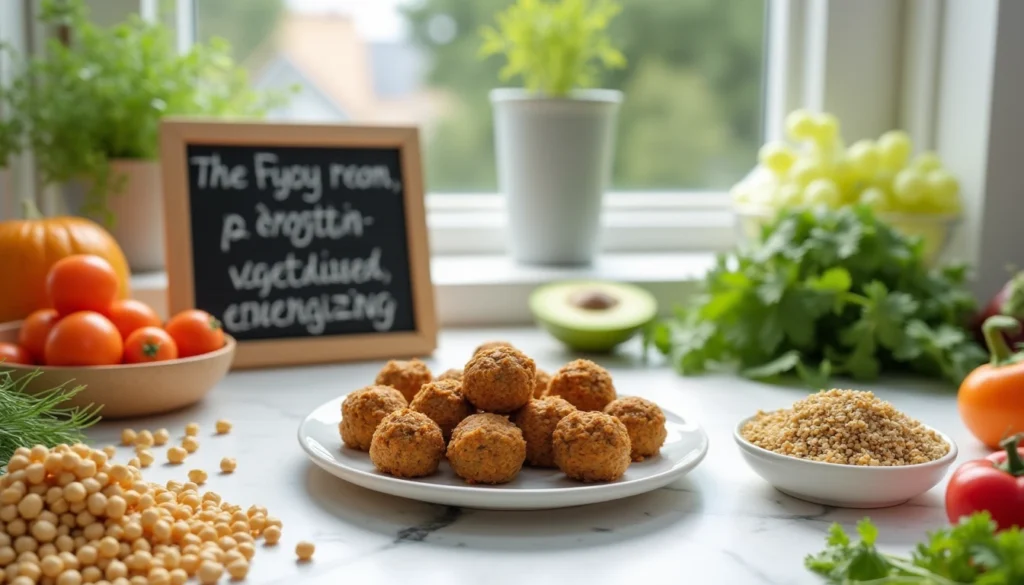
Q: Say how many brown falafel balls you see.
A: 13